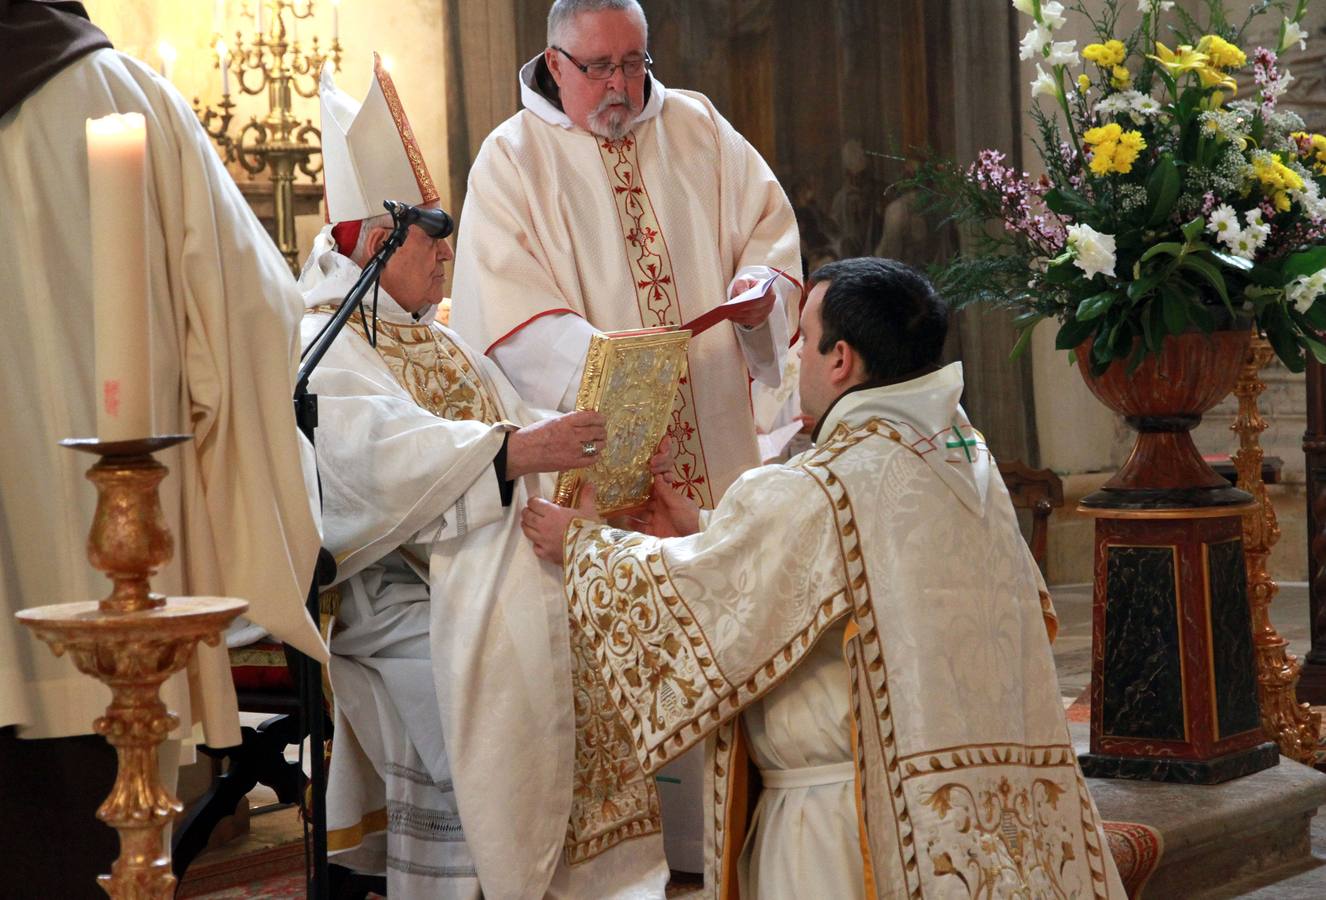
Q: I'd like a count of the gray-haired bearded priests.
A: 1